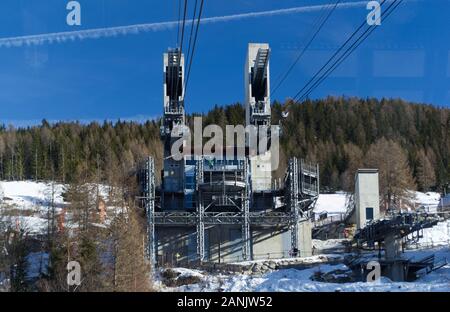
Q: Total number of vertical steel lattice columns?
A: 4